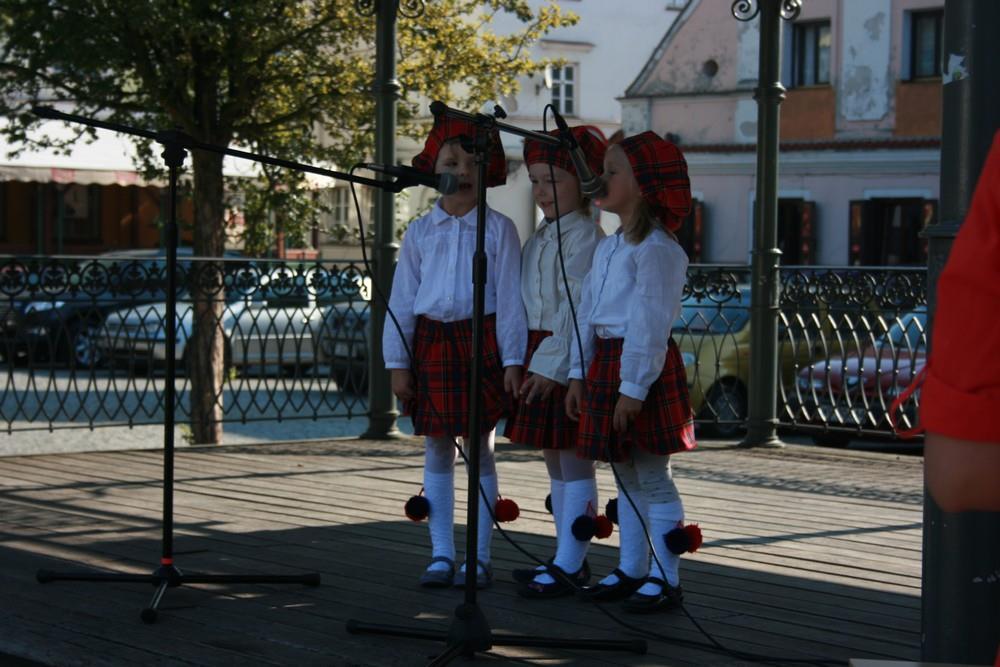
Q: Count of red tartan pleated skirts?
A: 3